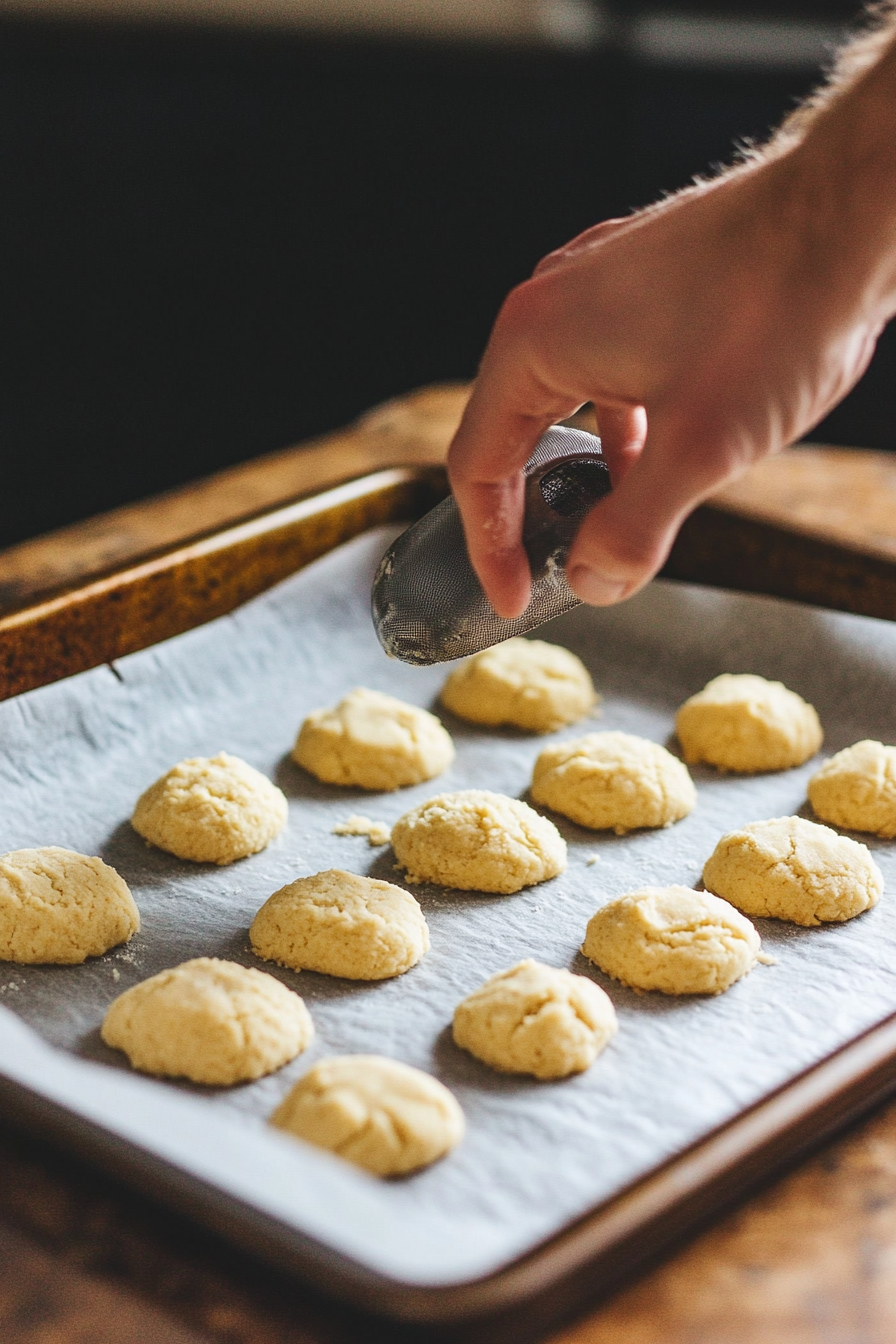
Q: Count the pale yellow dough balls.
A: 14